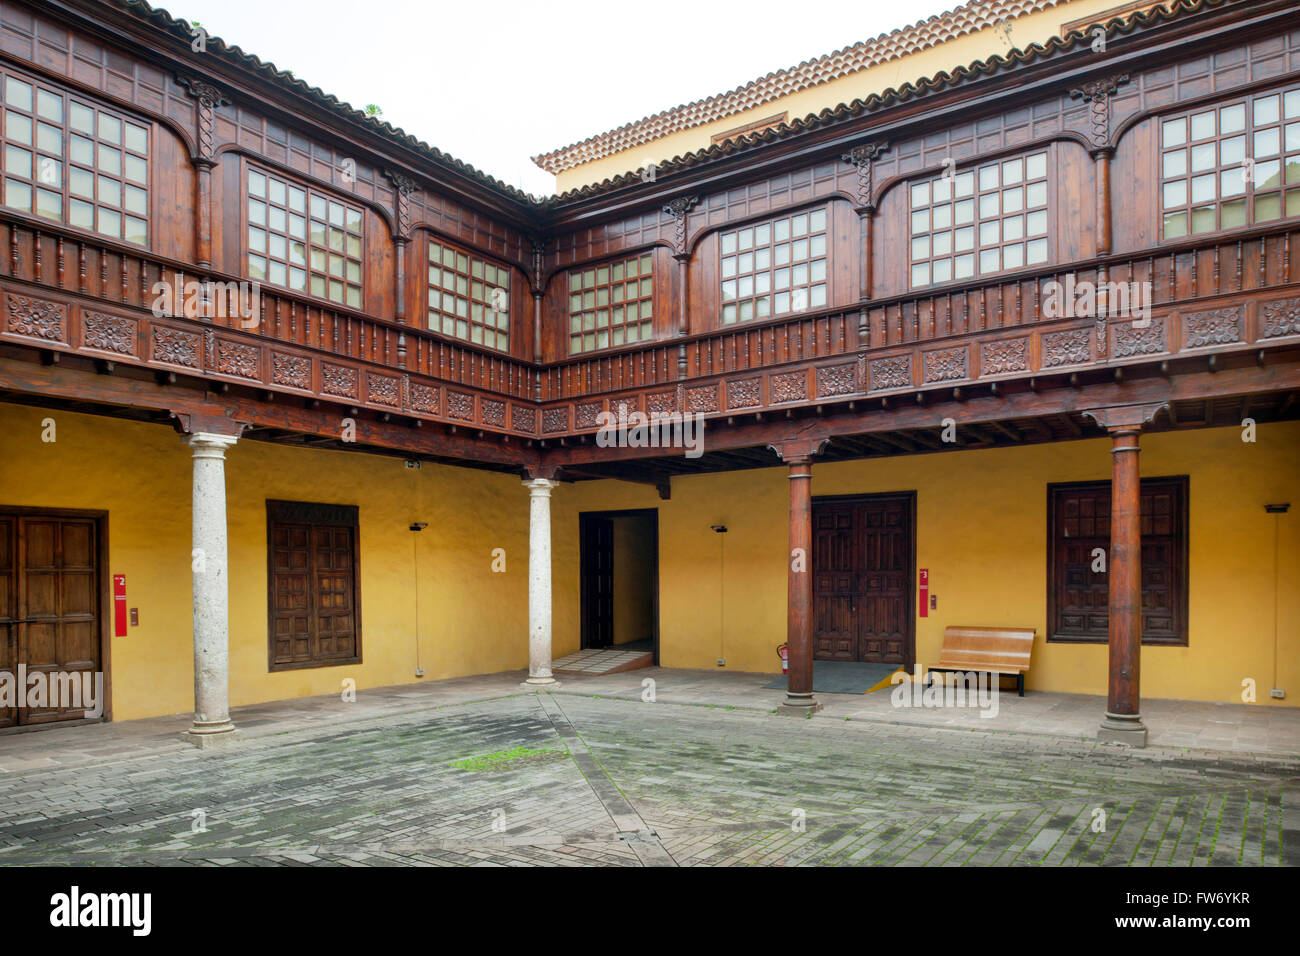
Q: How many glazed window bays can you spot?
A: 7